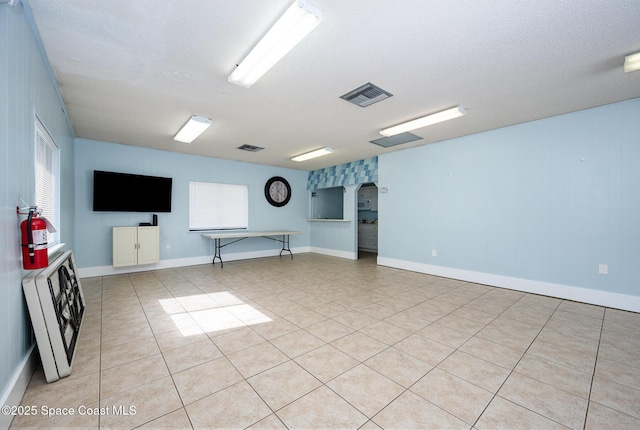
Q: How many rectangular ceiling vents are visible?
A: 3